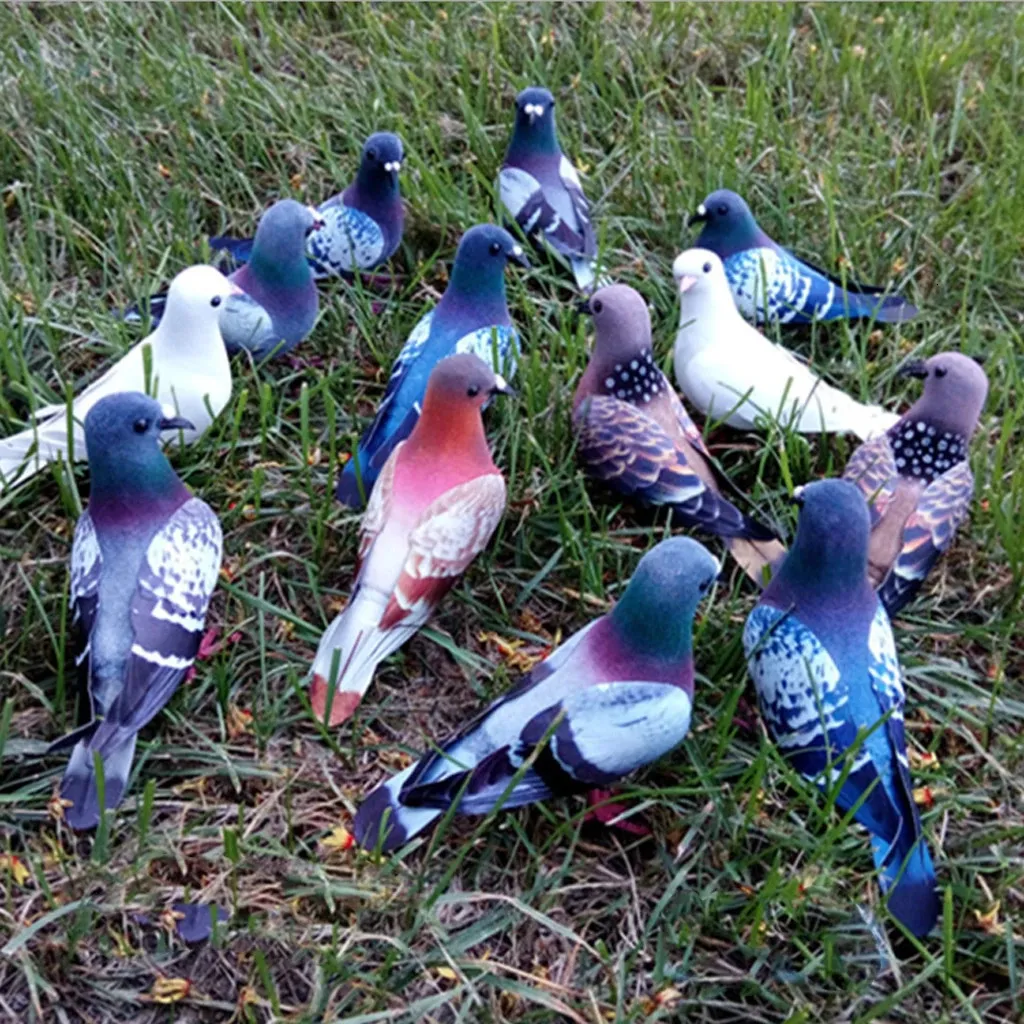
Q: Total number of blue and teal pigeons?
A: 8